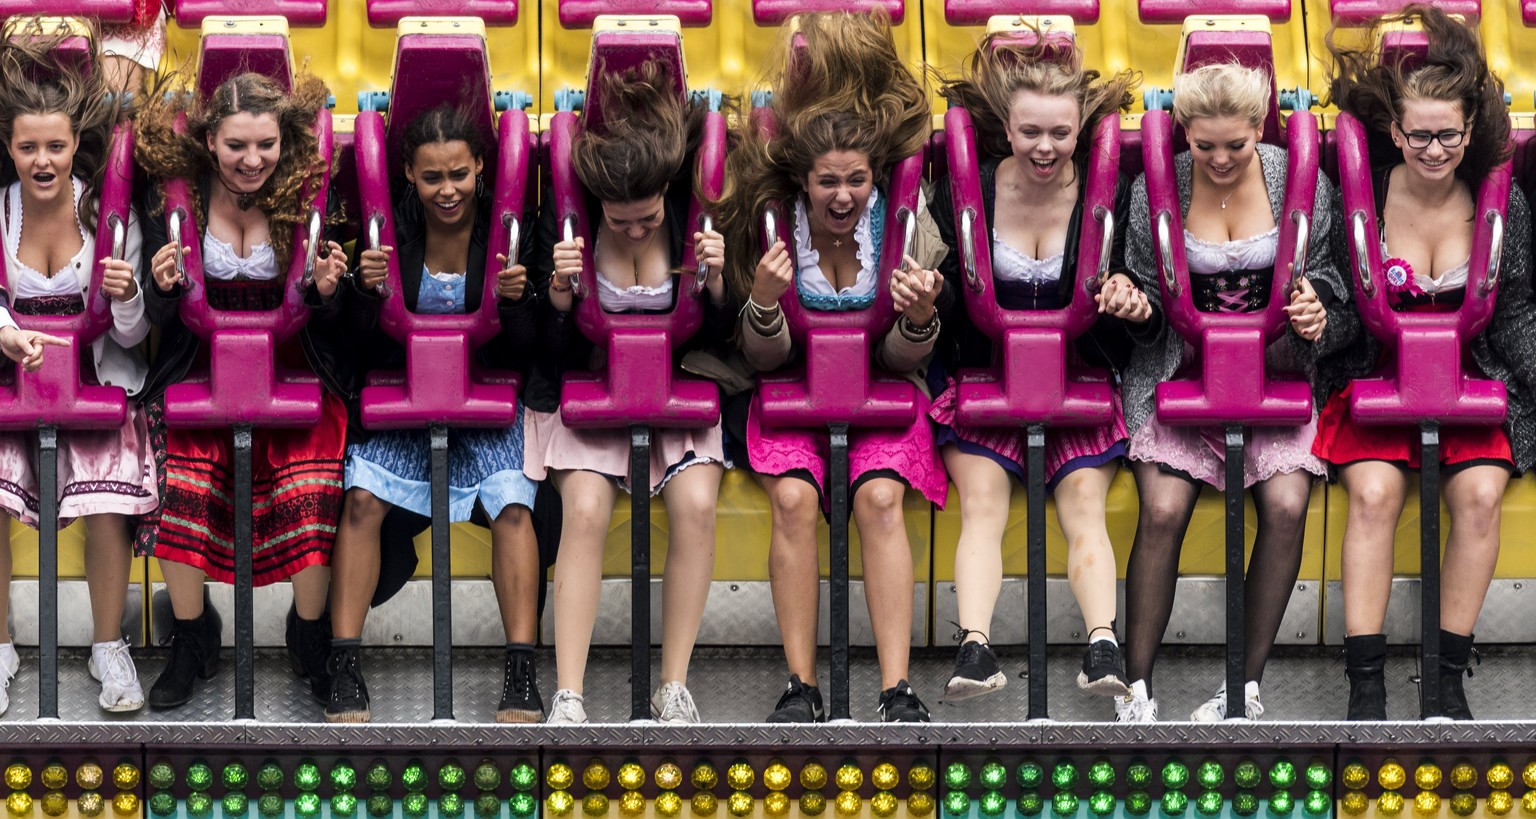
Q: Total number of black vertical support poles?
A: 8